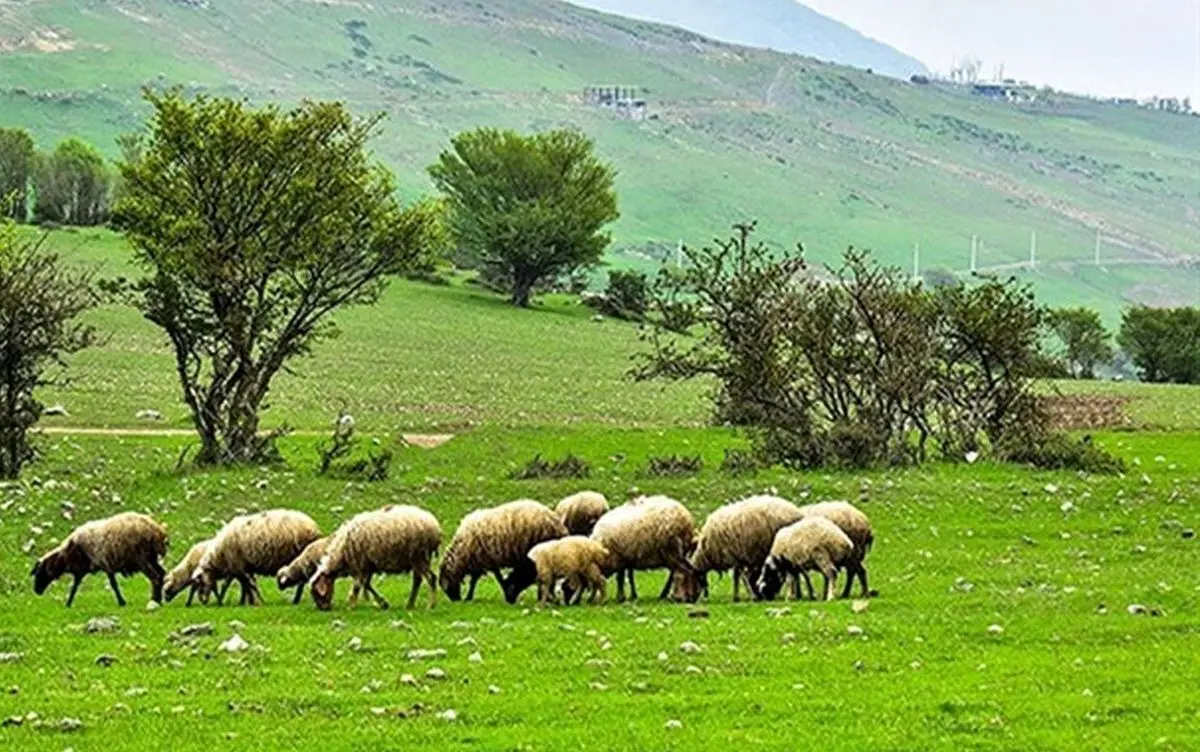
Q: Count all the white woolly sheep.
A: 12